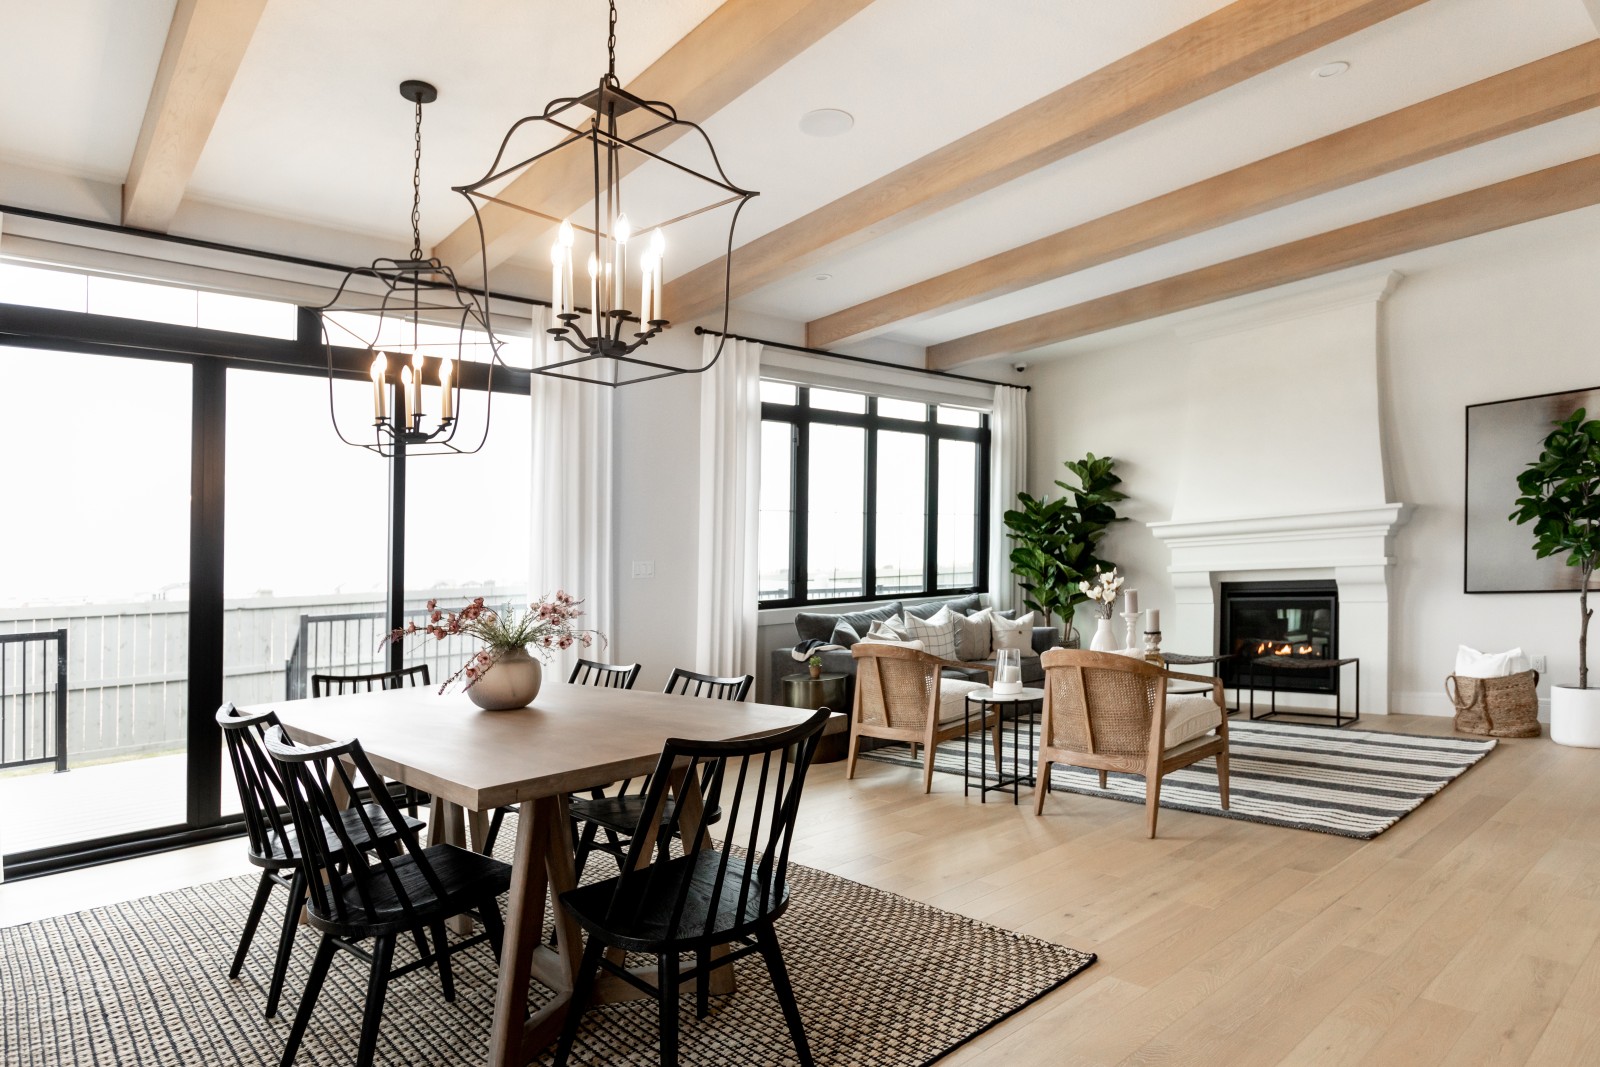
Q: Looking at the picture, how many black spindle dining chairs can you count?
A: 6